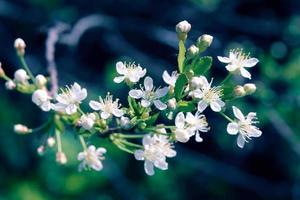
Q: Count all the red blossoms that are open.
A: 0